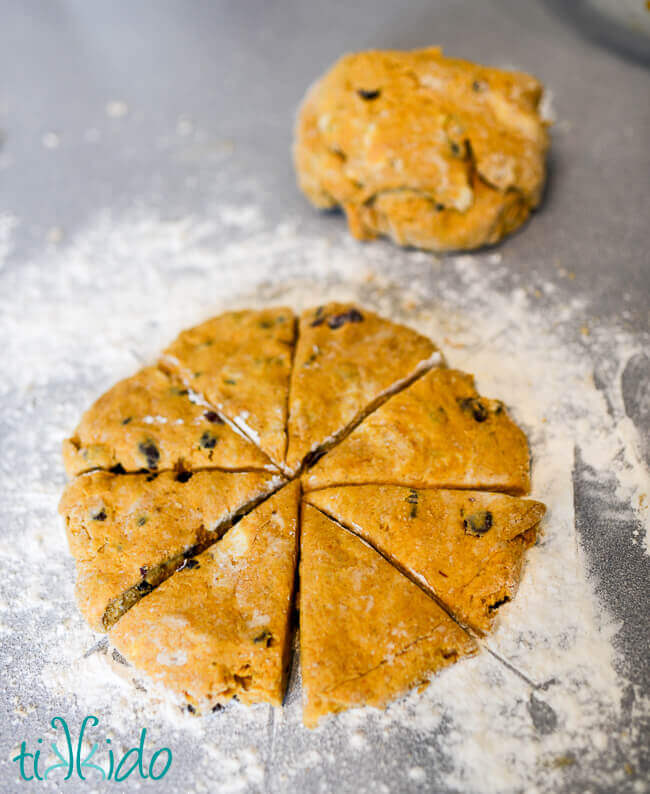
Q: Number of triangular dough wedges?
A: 8